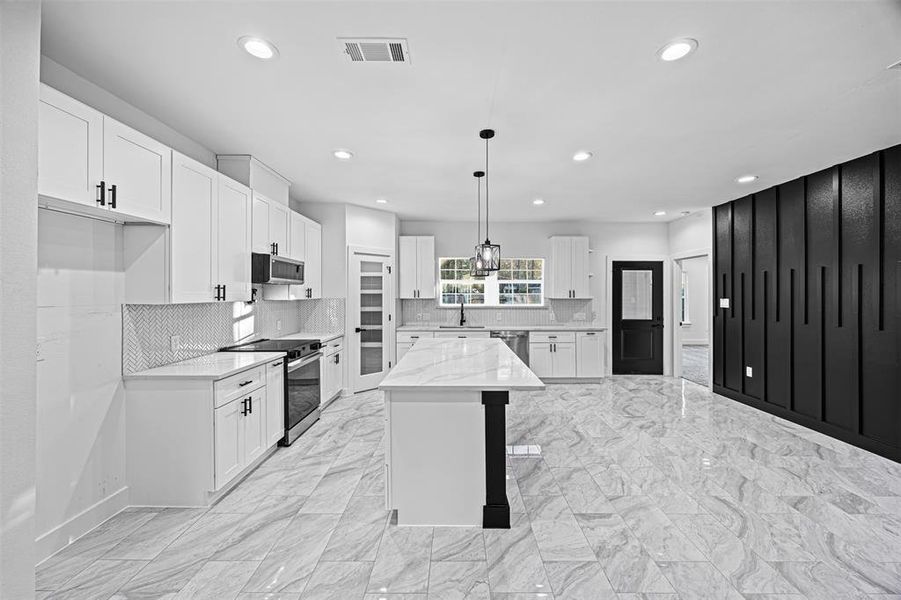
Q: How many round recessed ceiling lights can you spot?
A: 8